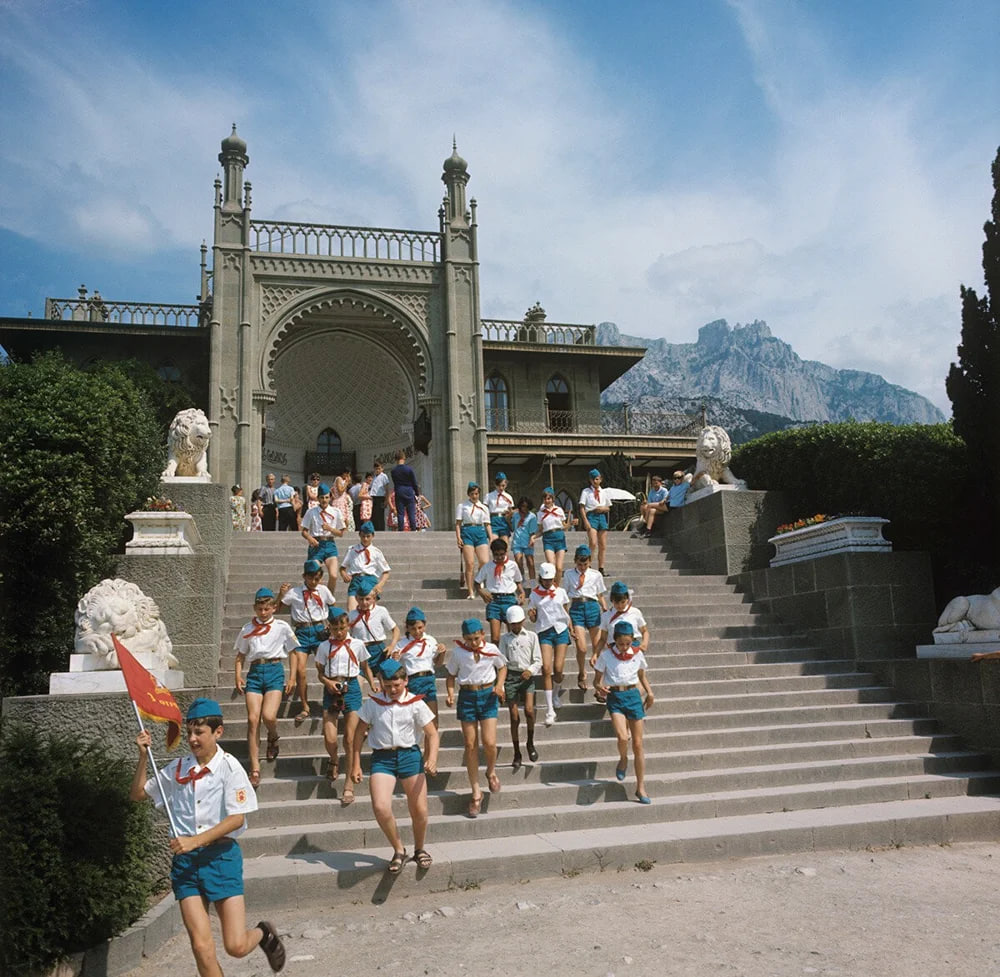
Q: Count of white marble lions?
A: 4